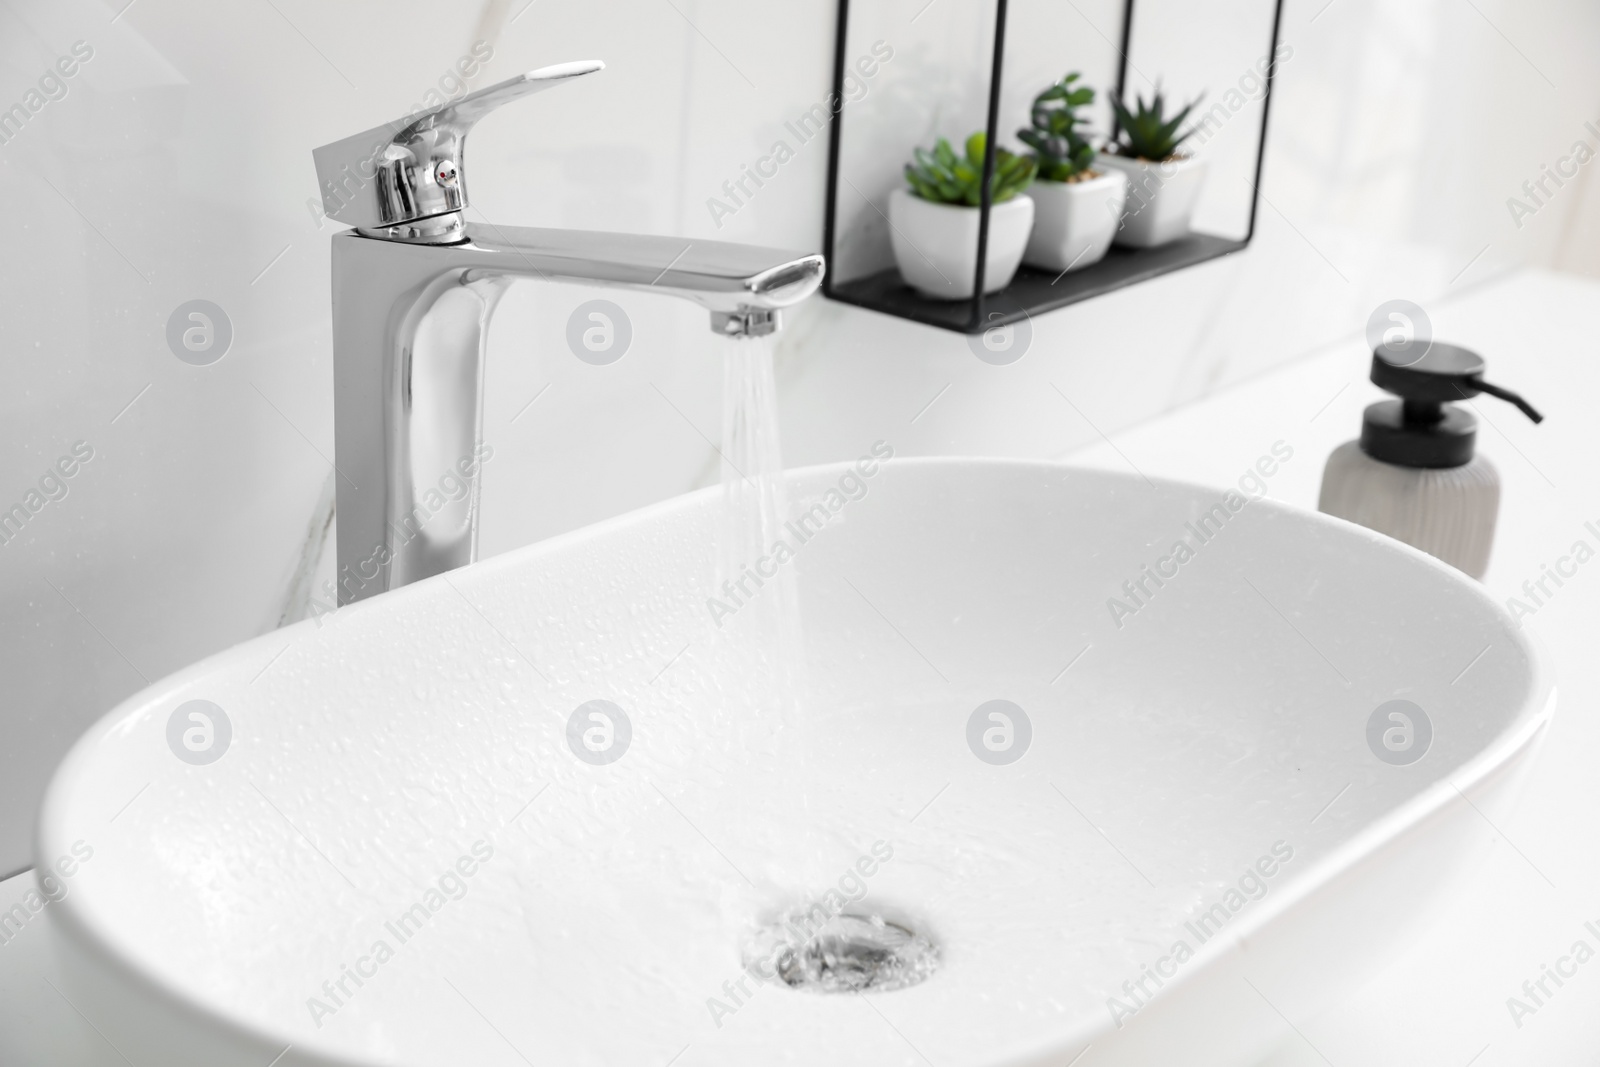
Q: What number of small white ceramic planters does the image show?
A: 3